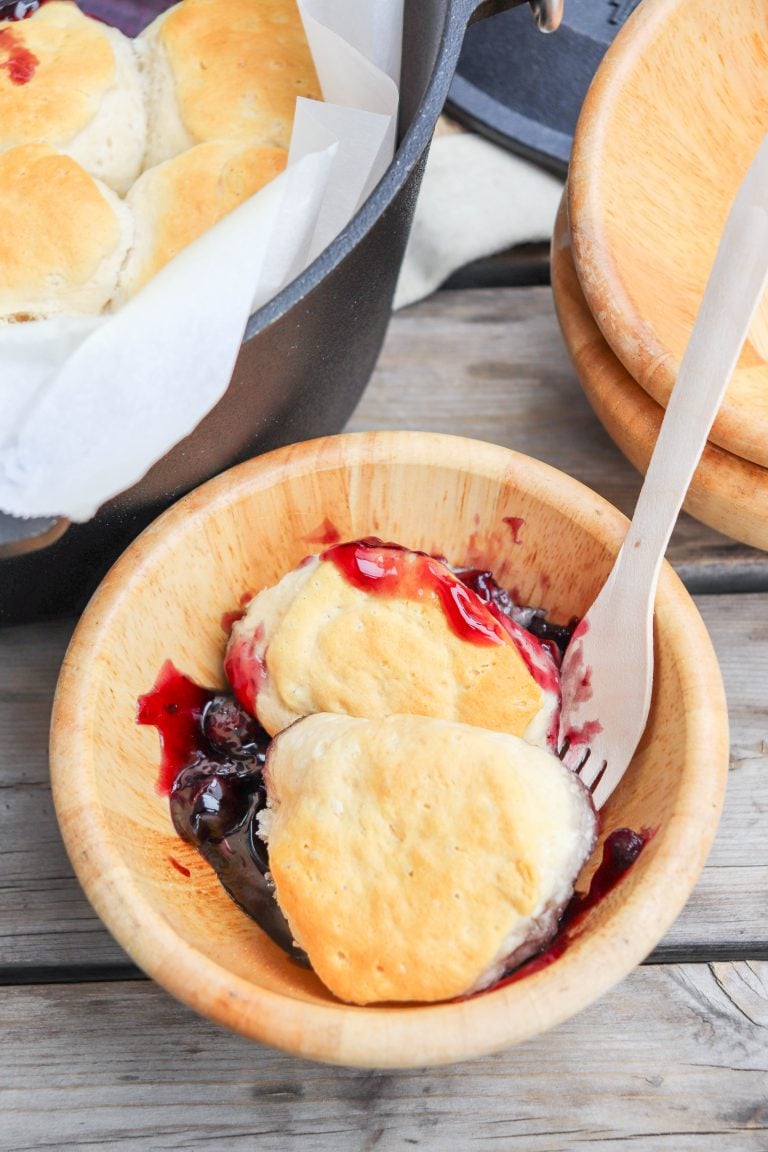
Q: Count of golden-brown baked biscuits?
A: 6